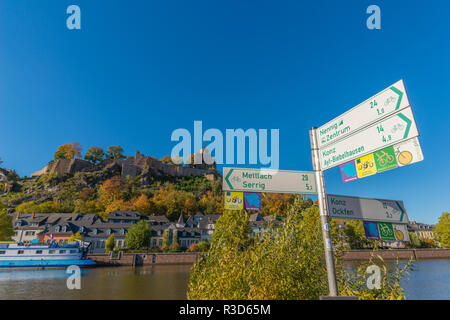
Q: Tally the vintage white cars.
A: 0